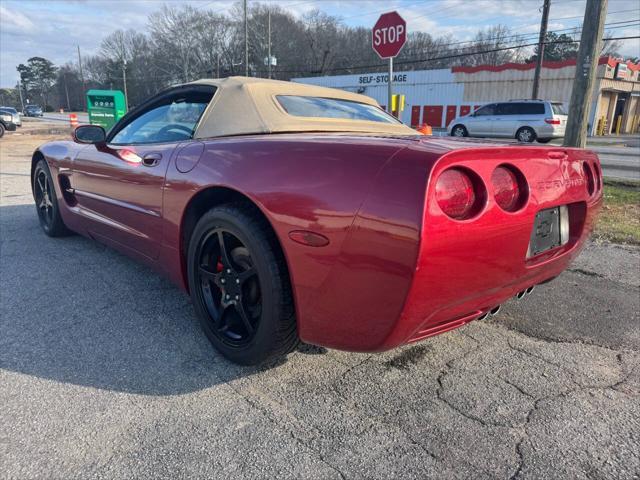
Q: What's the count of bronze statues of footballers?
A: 0